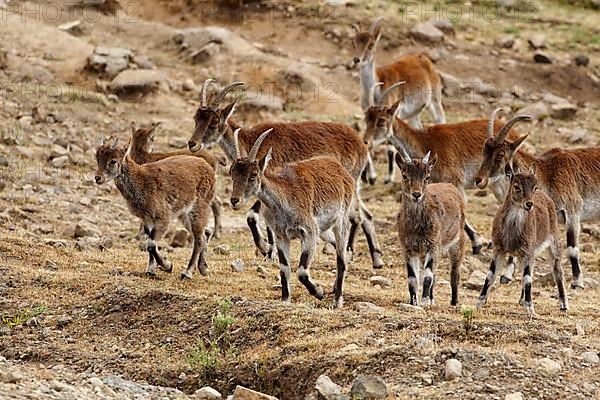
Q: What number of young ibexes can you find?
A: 4